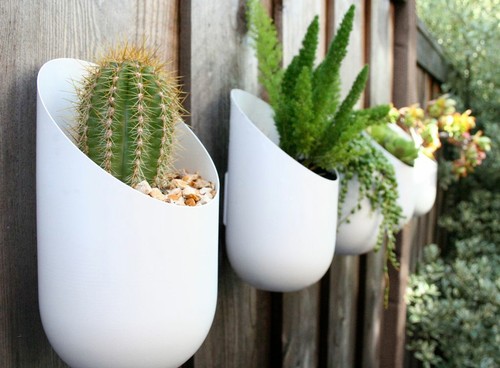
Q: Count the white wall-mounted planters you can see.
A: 5